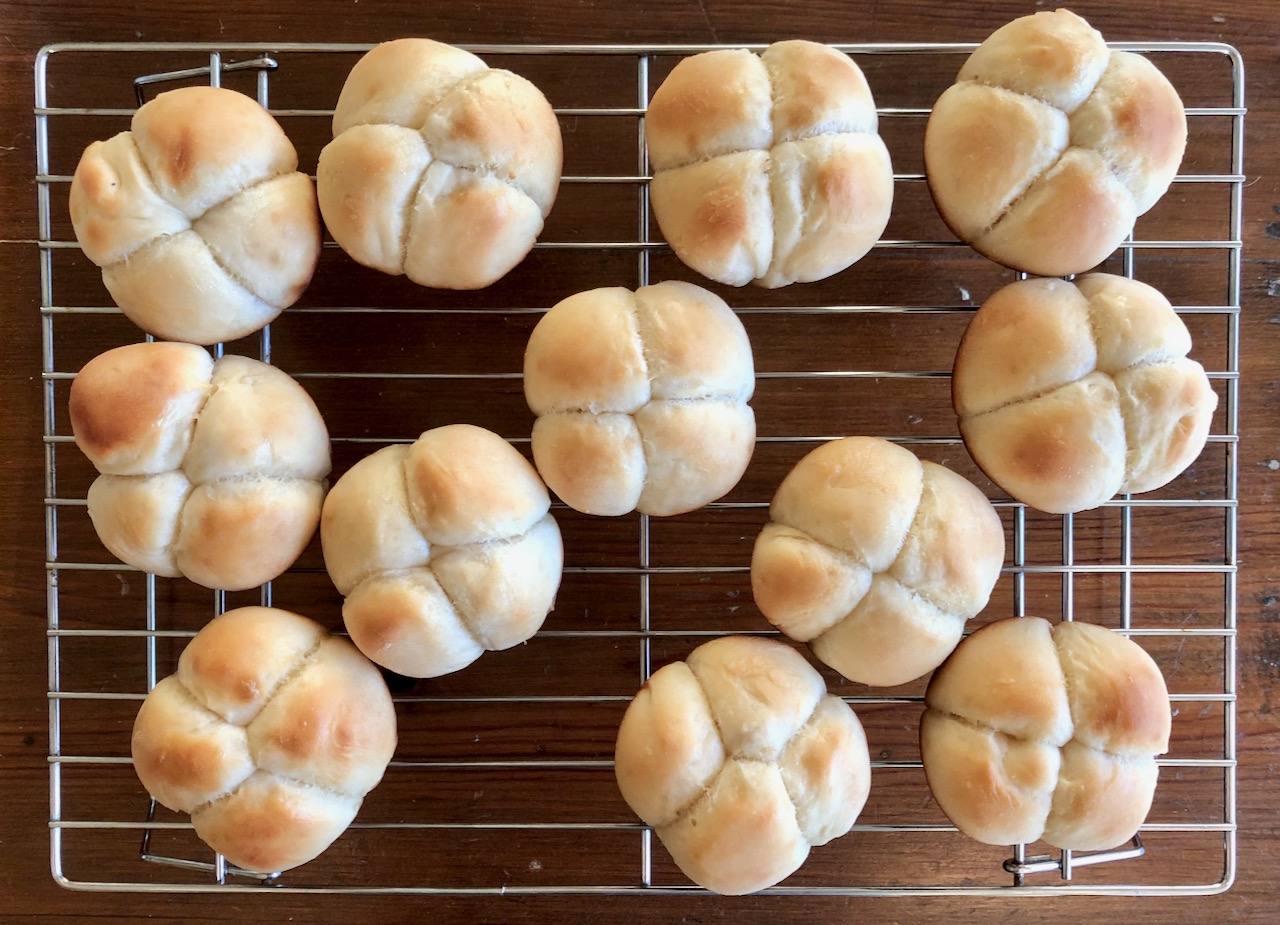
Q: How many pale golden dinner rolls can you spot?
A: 12